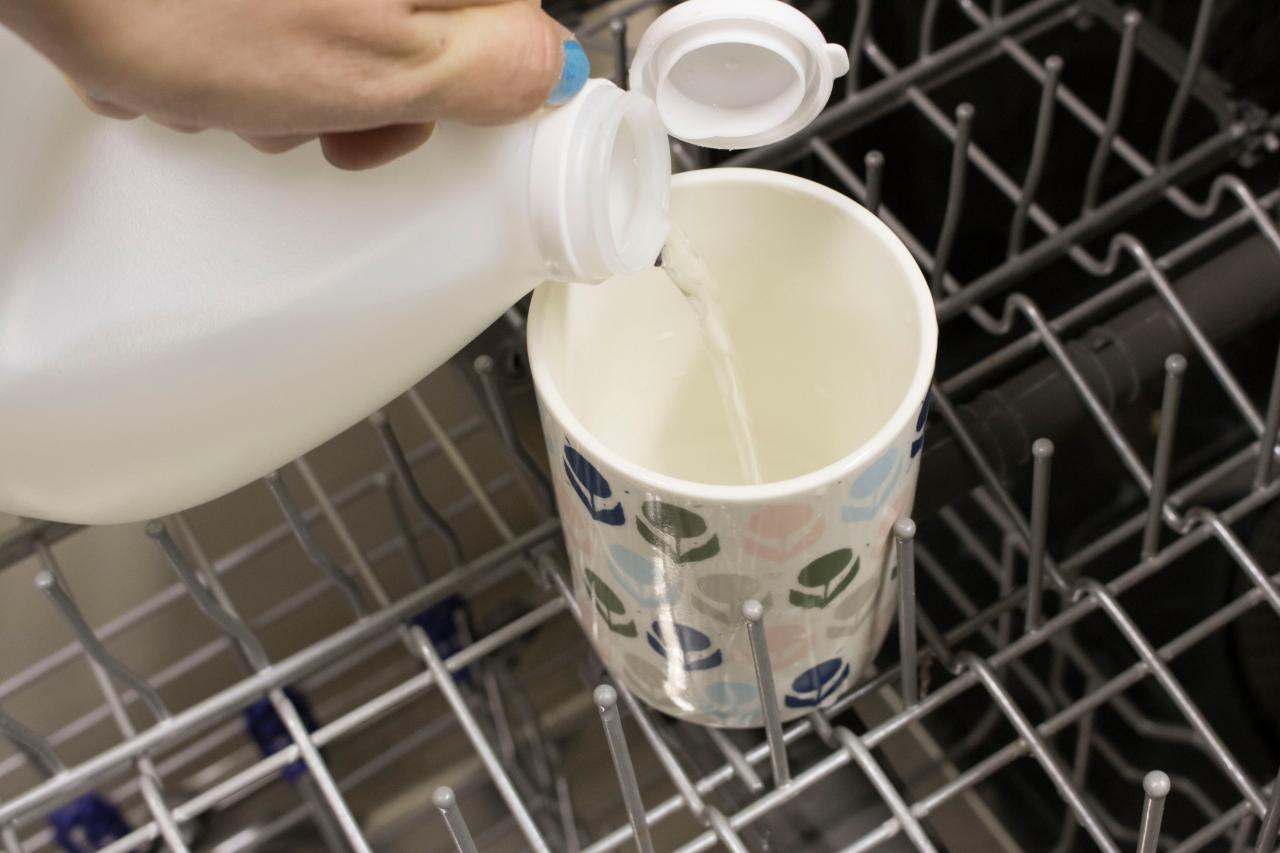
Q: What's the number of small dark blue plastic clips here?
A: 3